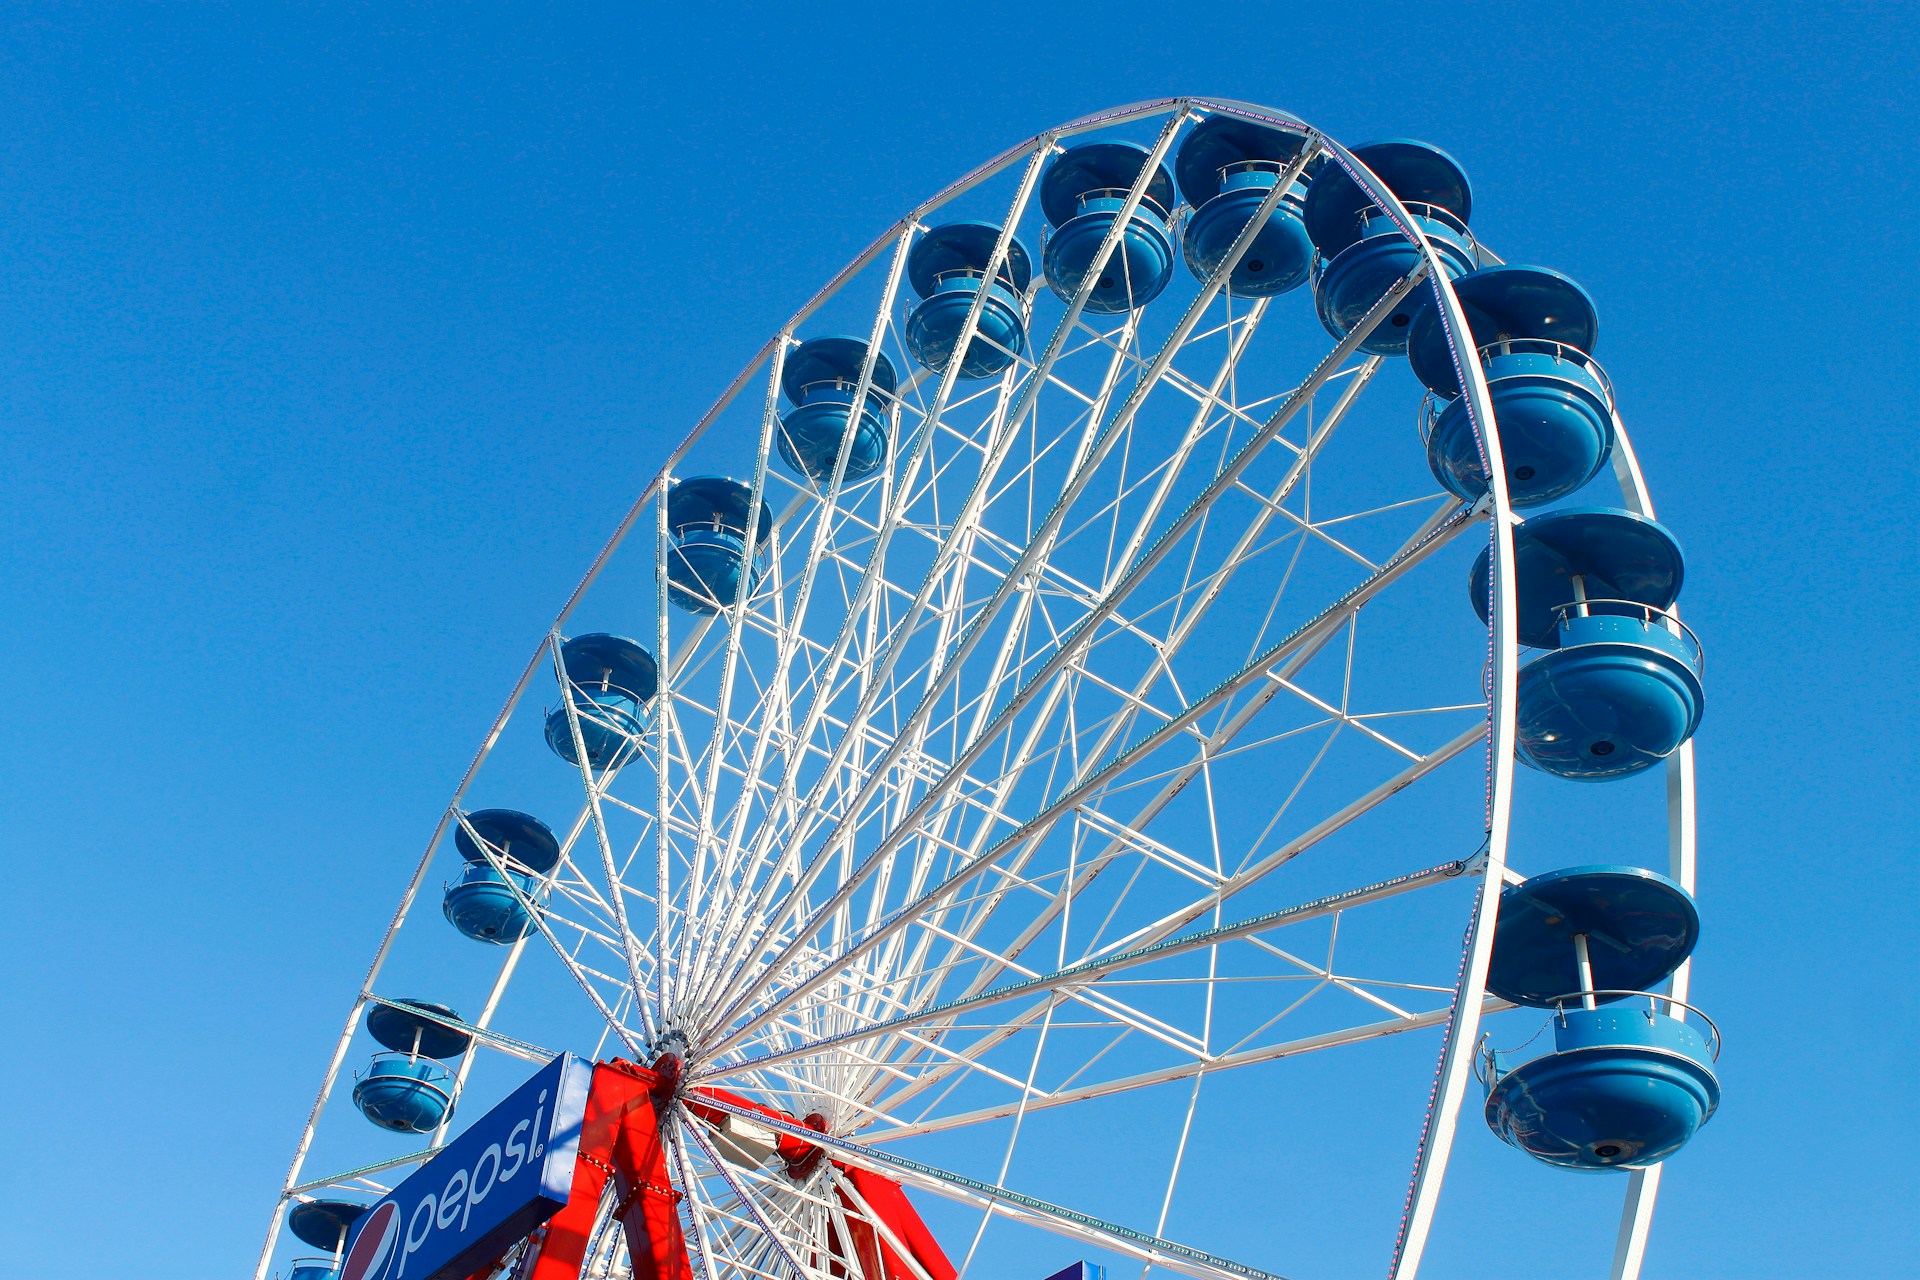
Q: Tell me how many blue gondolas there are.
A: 13